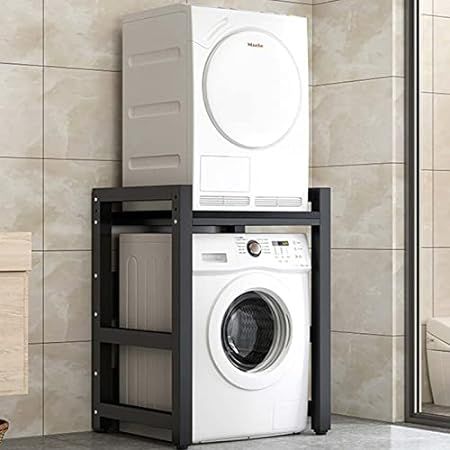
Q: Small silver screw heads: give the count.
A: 7